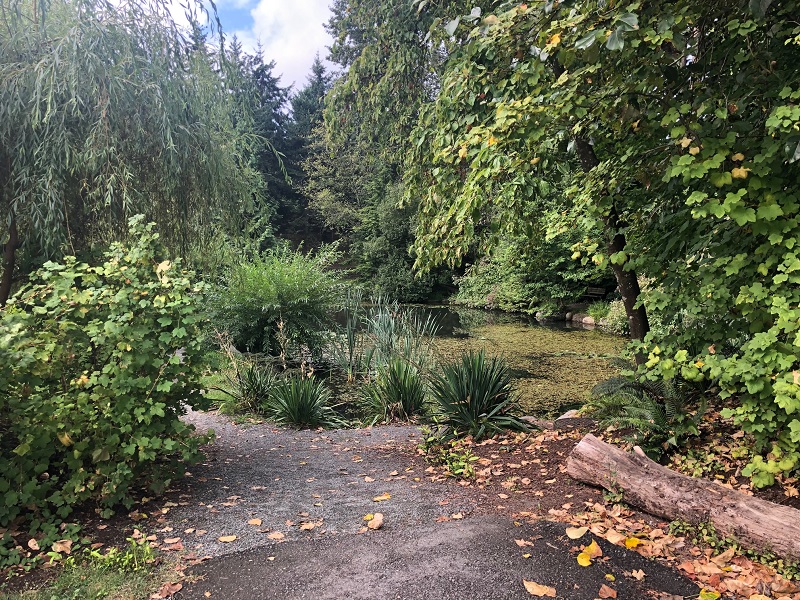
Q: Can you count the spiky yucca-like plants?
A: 4